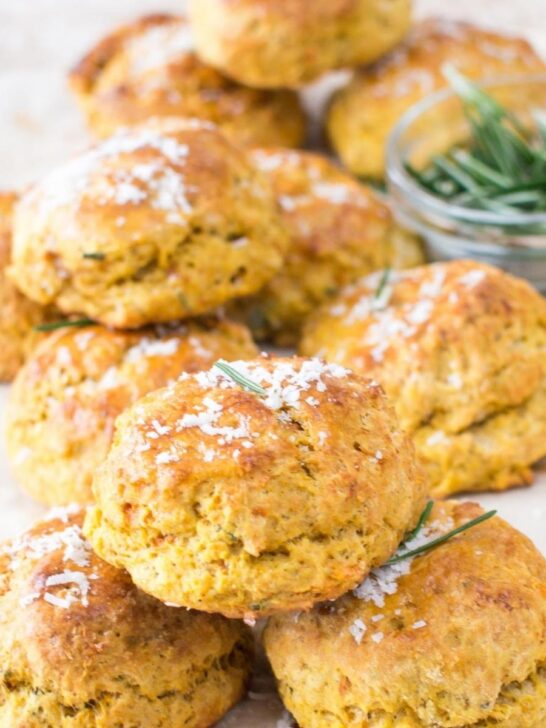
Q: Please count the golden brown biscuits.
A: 11